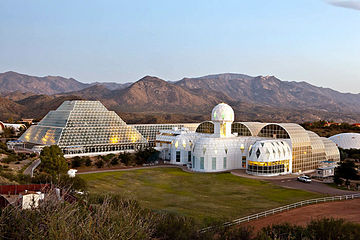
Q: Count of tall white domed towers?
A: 1